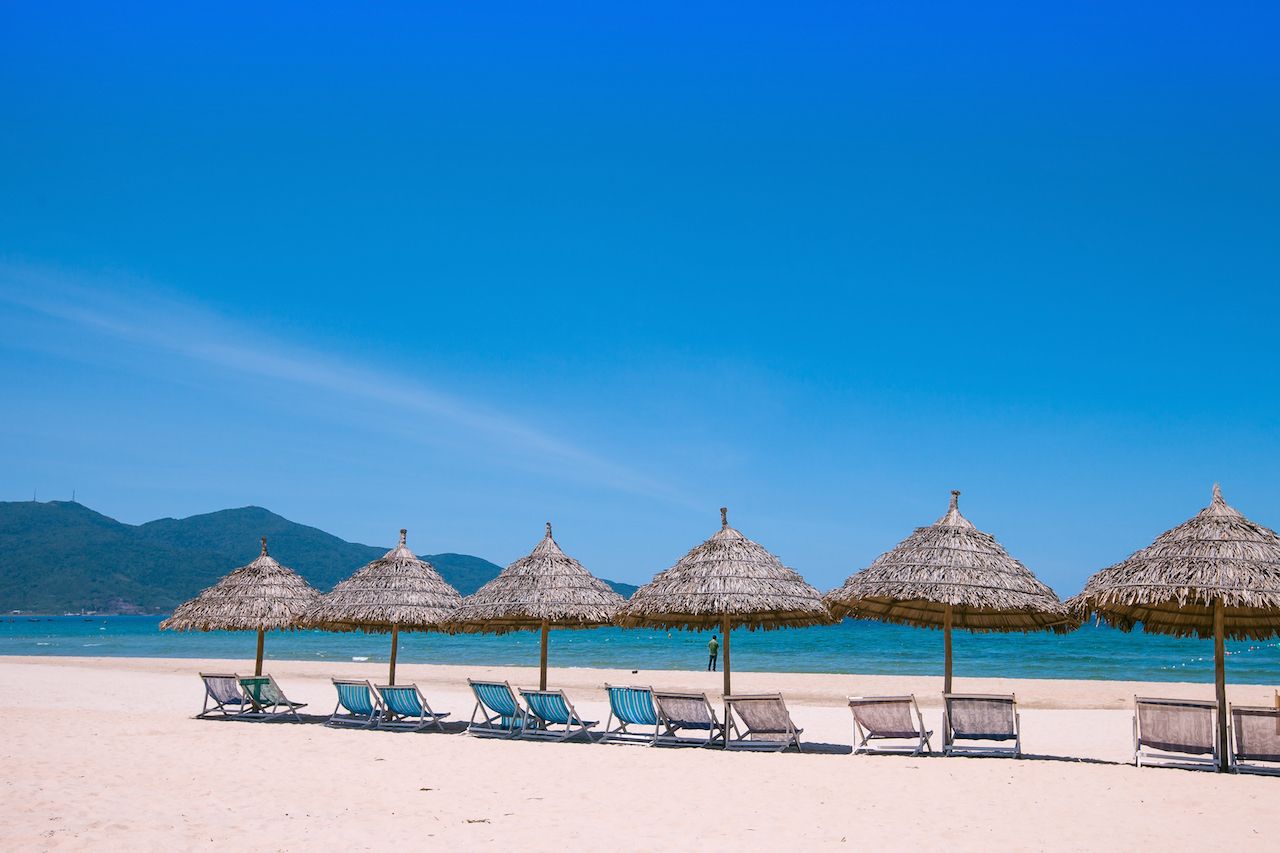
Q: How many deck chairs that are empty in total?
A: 13